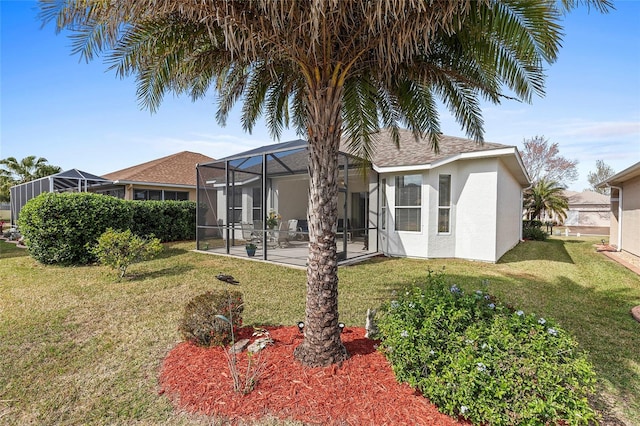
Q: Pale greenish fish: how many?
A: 0